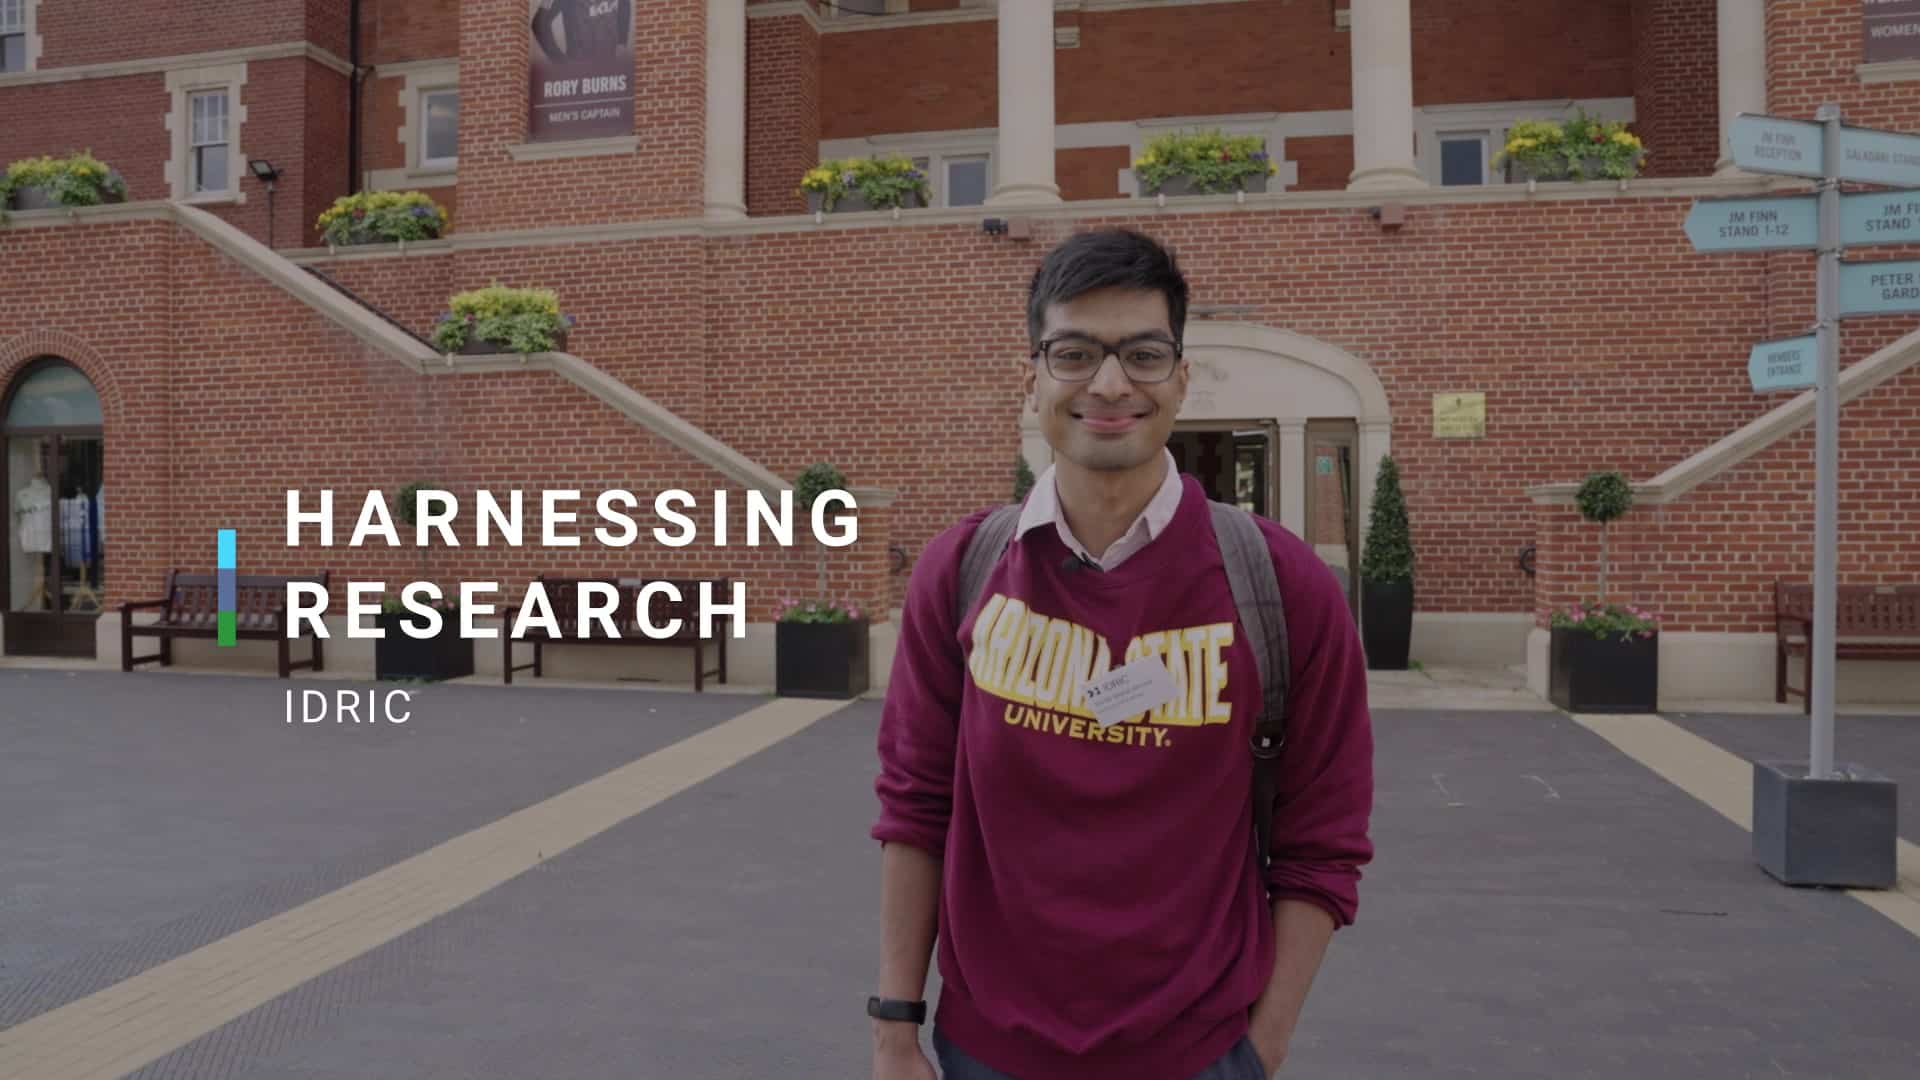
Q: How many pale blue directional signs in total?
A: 6